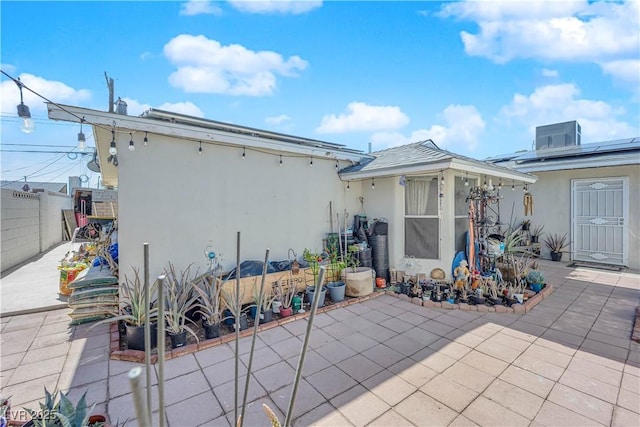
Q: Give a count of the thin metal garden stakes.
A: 6